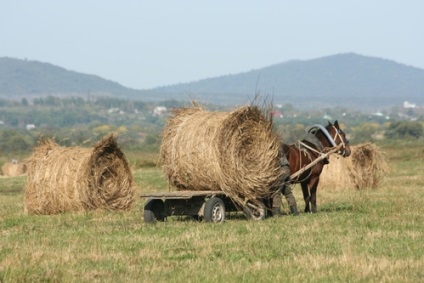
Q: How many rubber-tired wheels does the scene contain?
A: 3